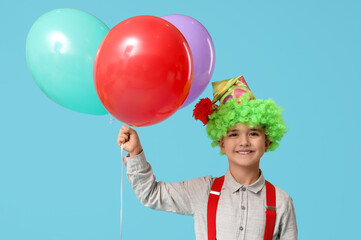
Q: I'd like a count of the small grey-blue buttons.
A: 3